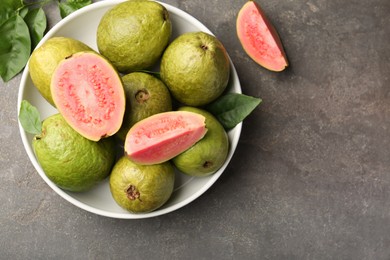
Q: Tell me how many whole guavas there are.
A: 7